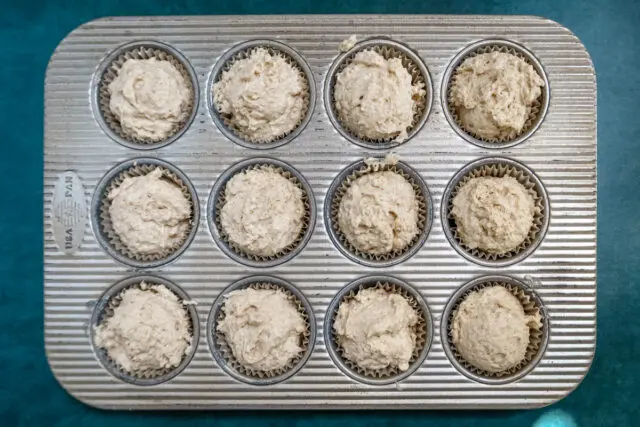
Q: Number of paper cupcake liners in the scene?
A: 12